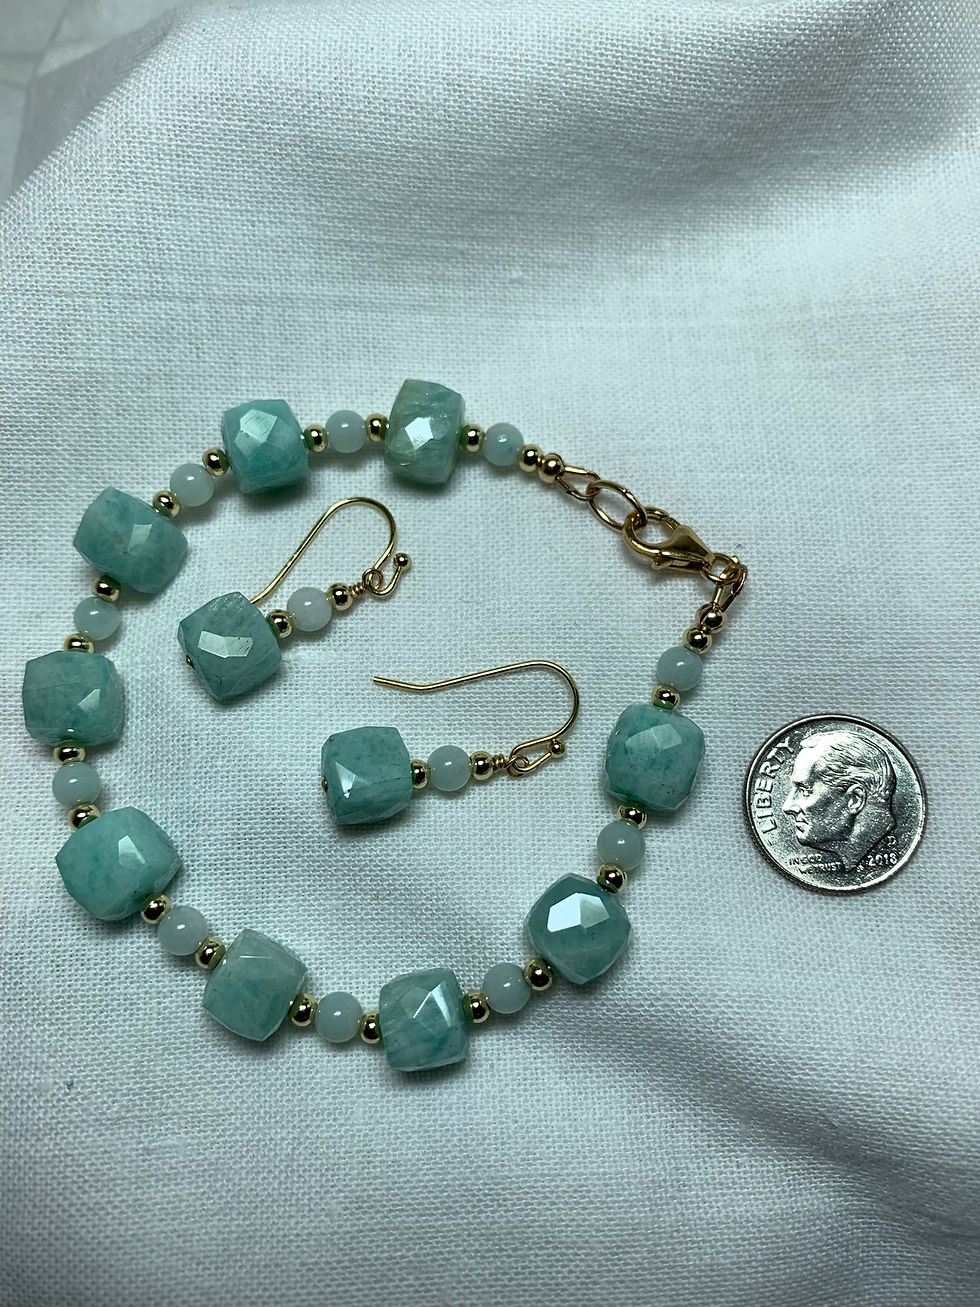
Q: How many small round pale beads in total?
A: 12